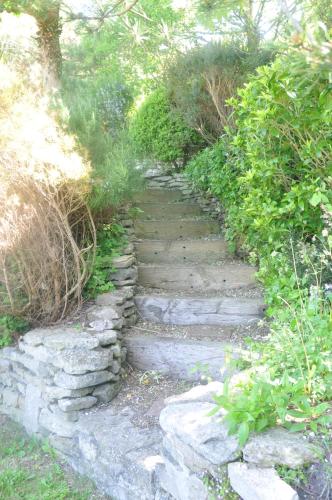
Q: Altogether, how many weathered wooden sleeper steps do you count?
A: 7